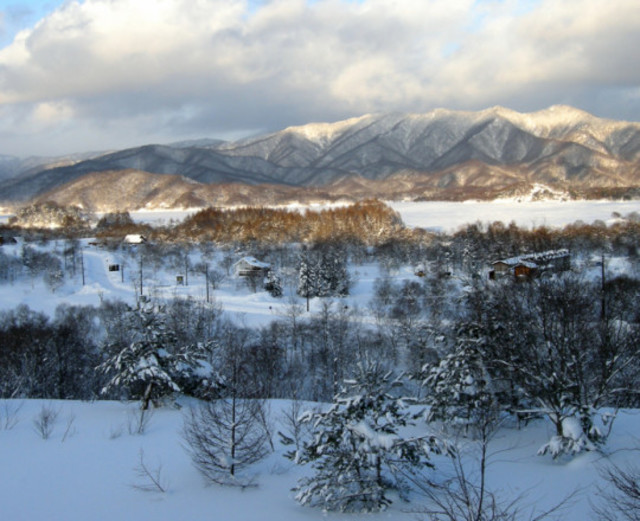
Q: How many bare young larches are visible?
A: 1